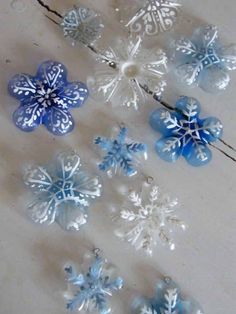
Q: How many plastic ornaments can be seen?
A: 11